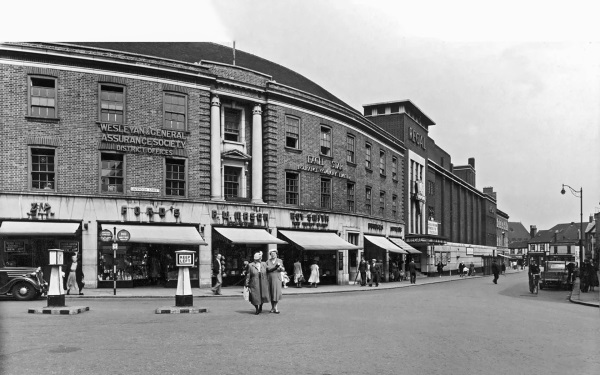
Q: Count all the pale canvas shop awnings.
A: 6